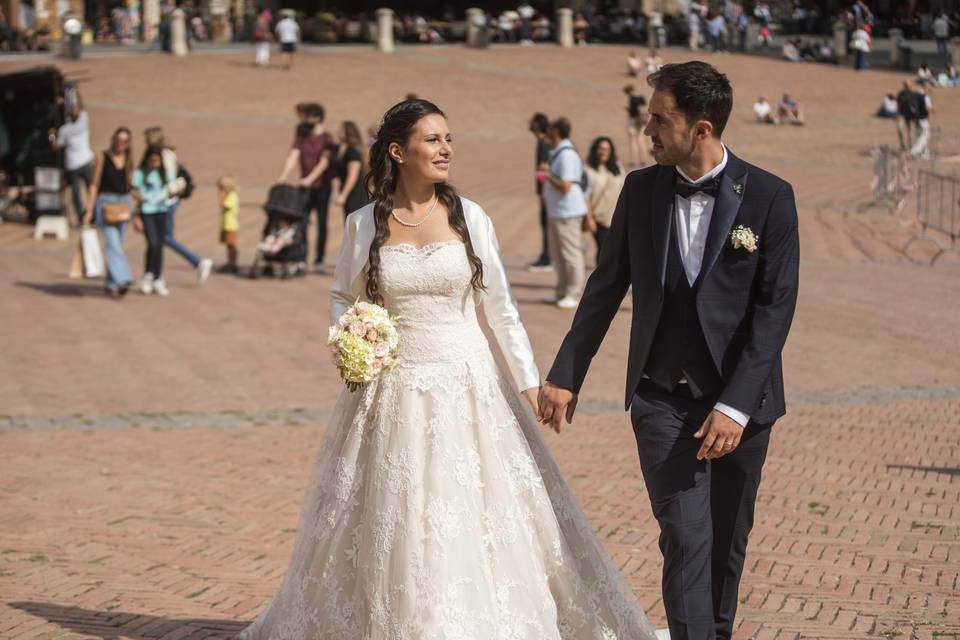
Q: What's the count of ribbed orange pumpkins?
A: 0